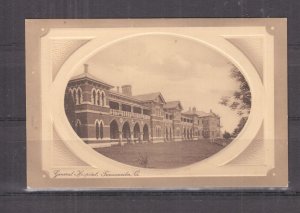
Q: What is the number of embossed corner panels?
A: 4